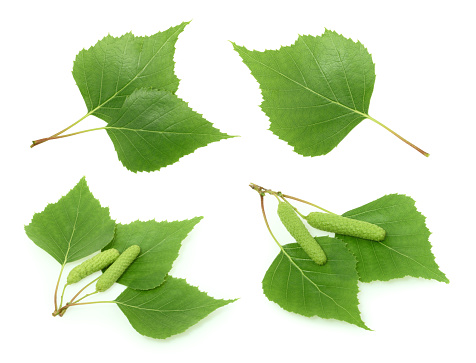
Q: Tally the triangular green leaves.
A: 8